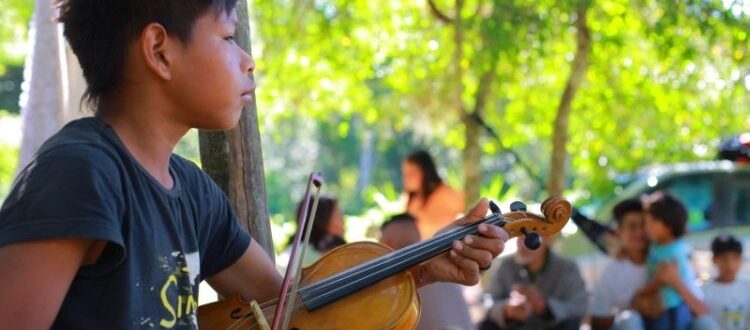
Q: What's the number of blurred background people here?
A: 7